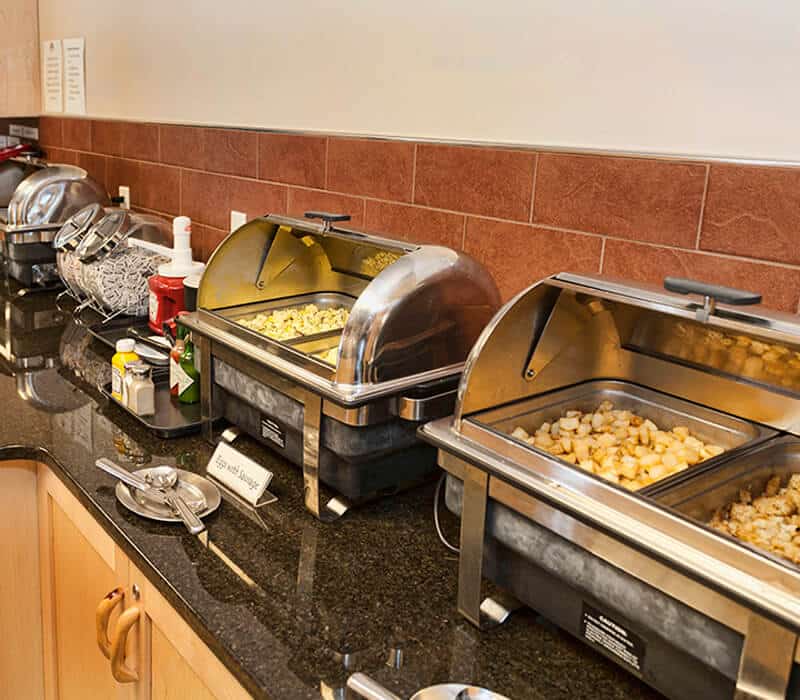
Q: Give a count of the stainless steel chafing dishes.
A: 3